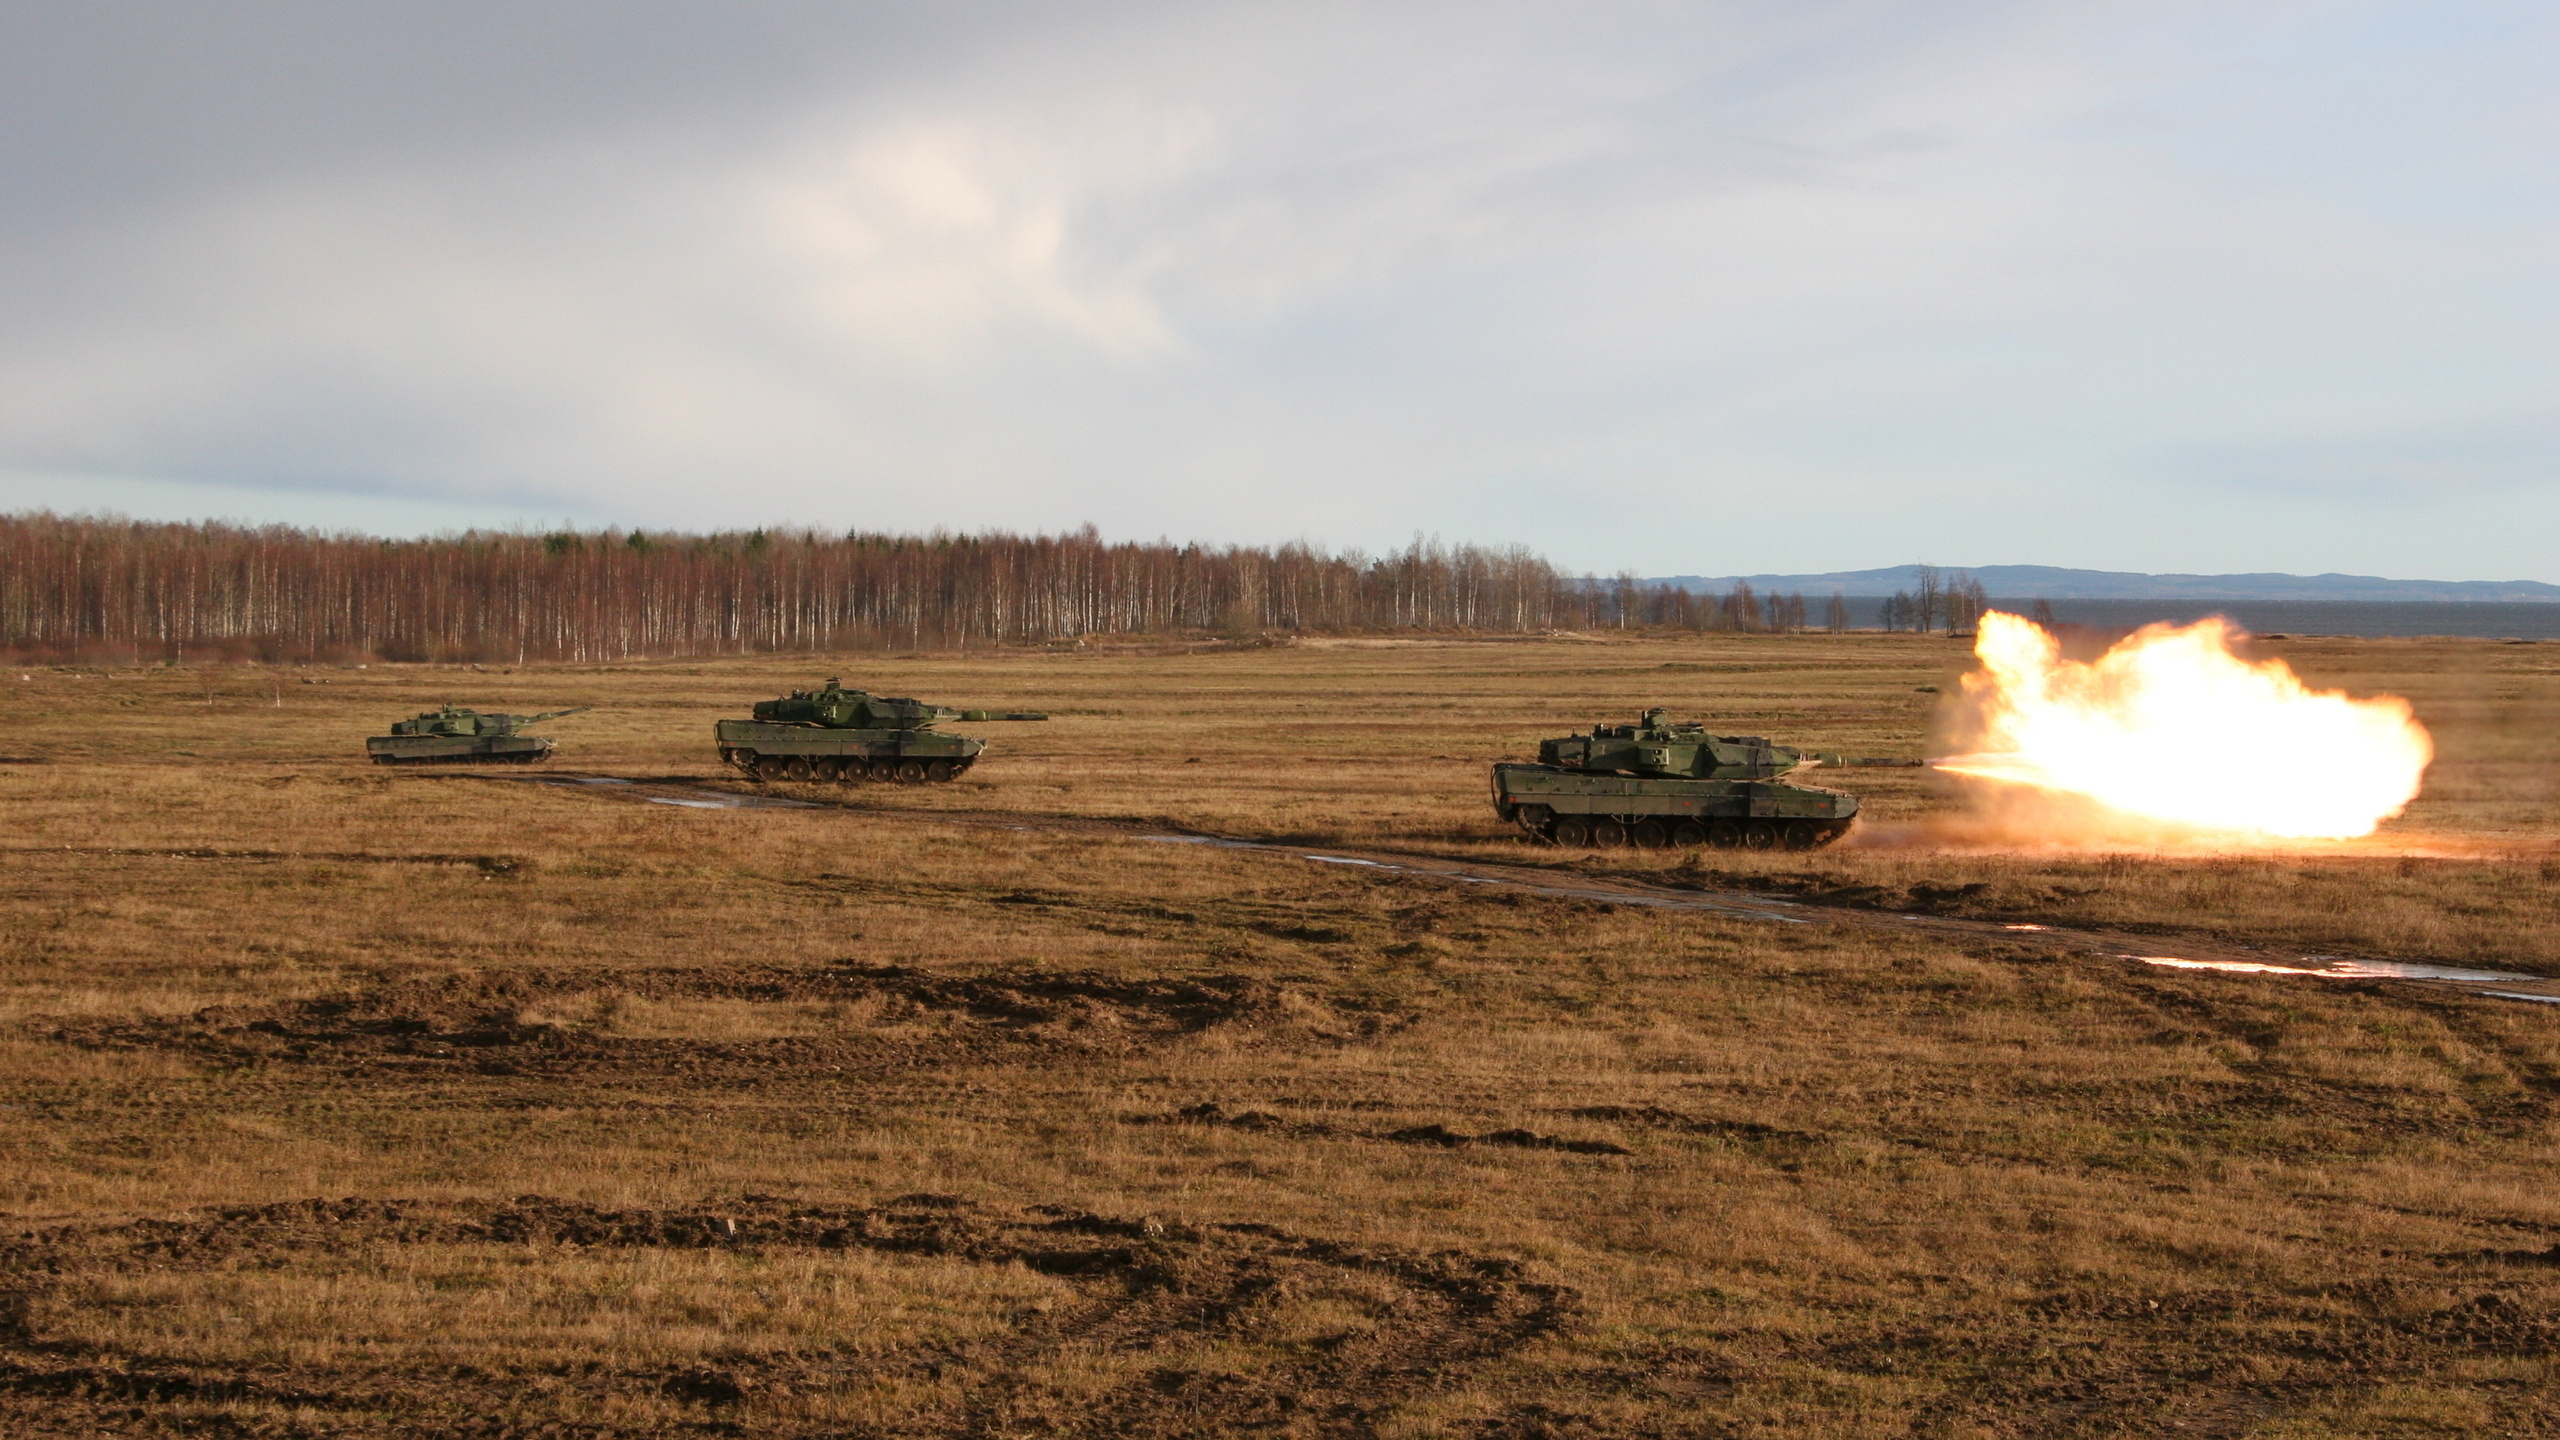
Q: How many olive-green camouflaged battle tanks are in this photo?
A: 3